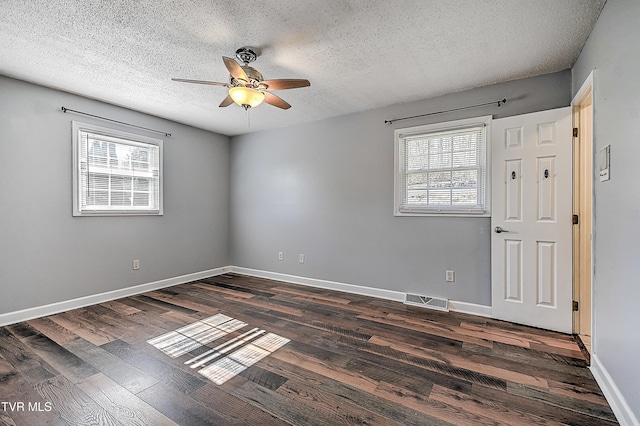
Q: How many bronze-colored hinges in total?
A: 3